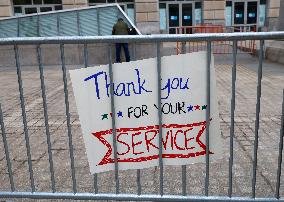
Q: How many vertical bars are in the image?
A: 13